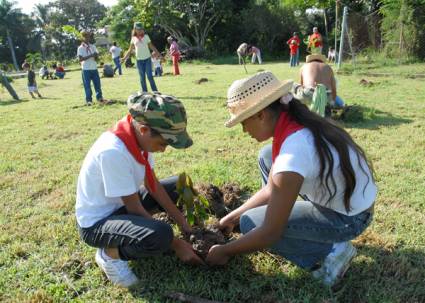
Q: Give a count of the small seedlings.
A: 1